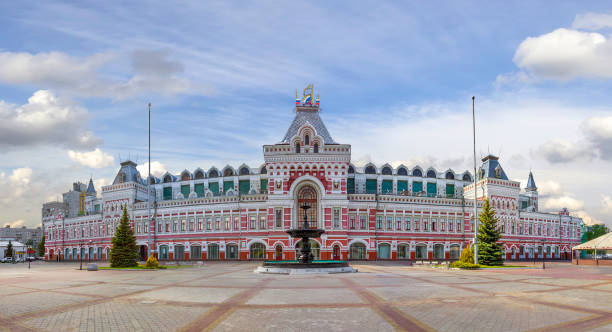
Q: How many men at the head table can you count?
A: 0